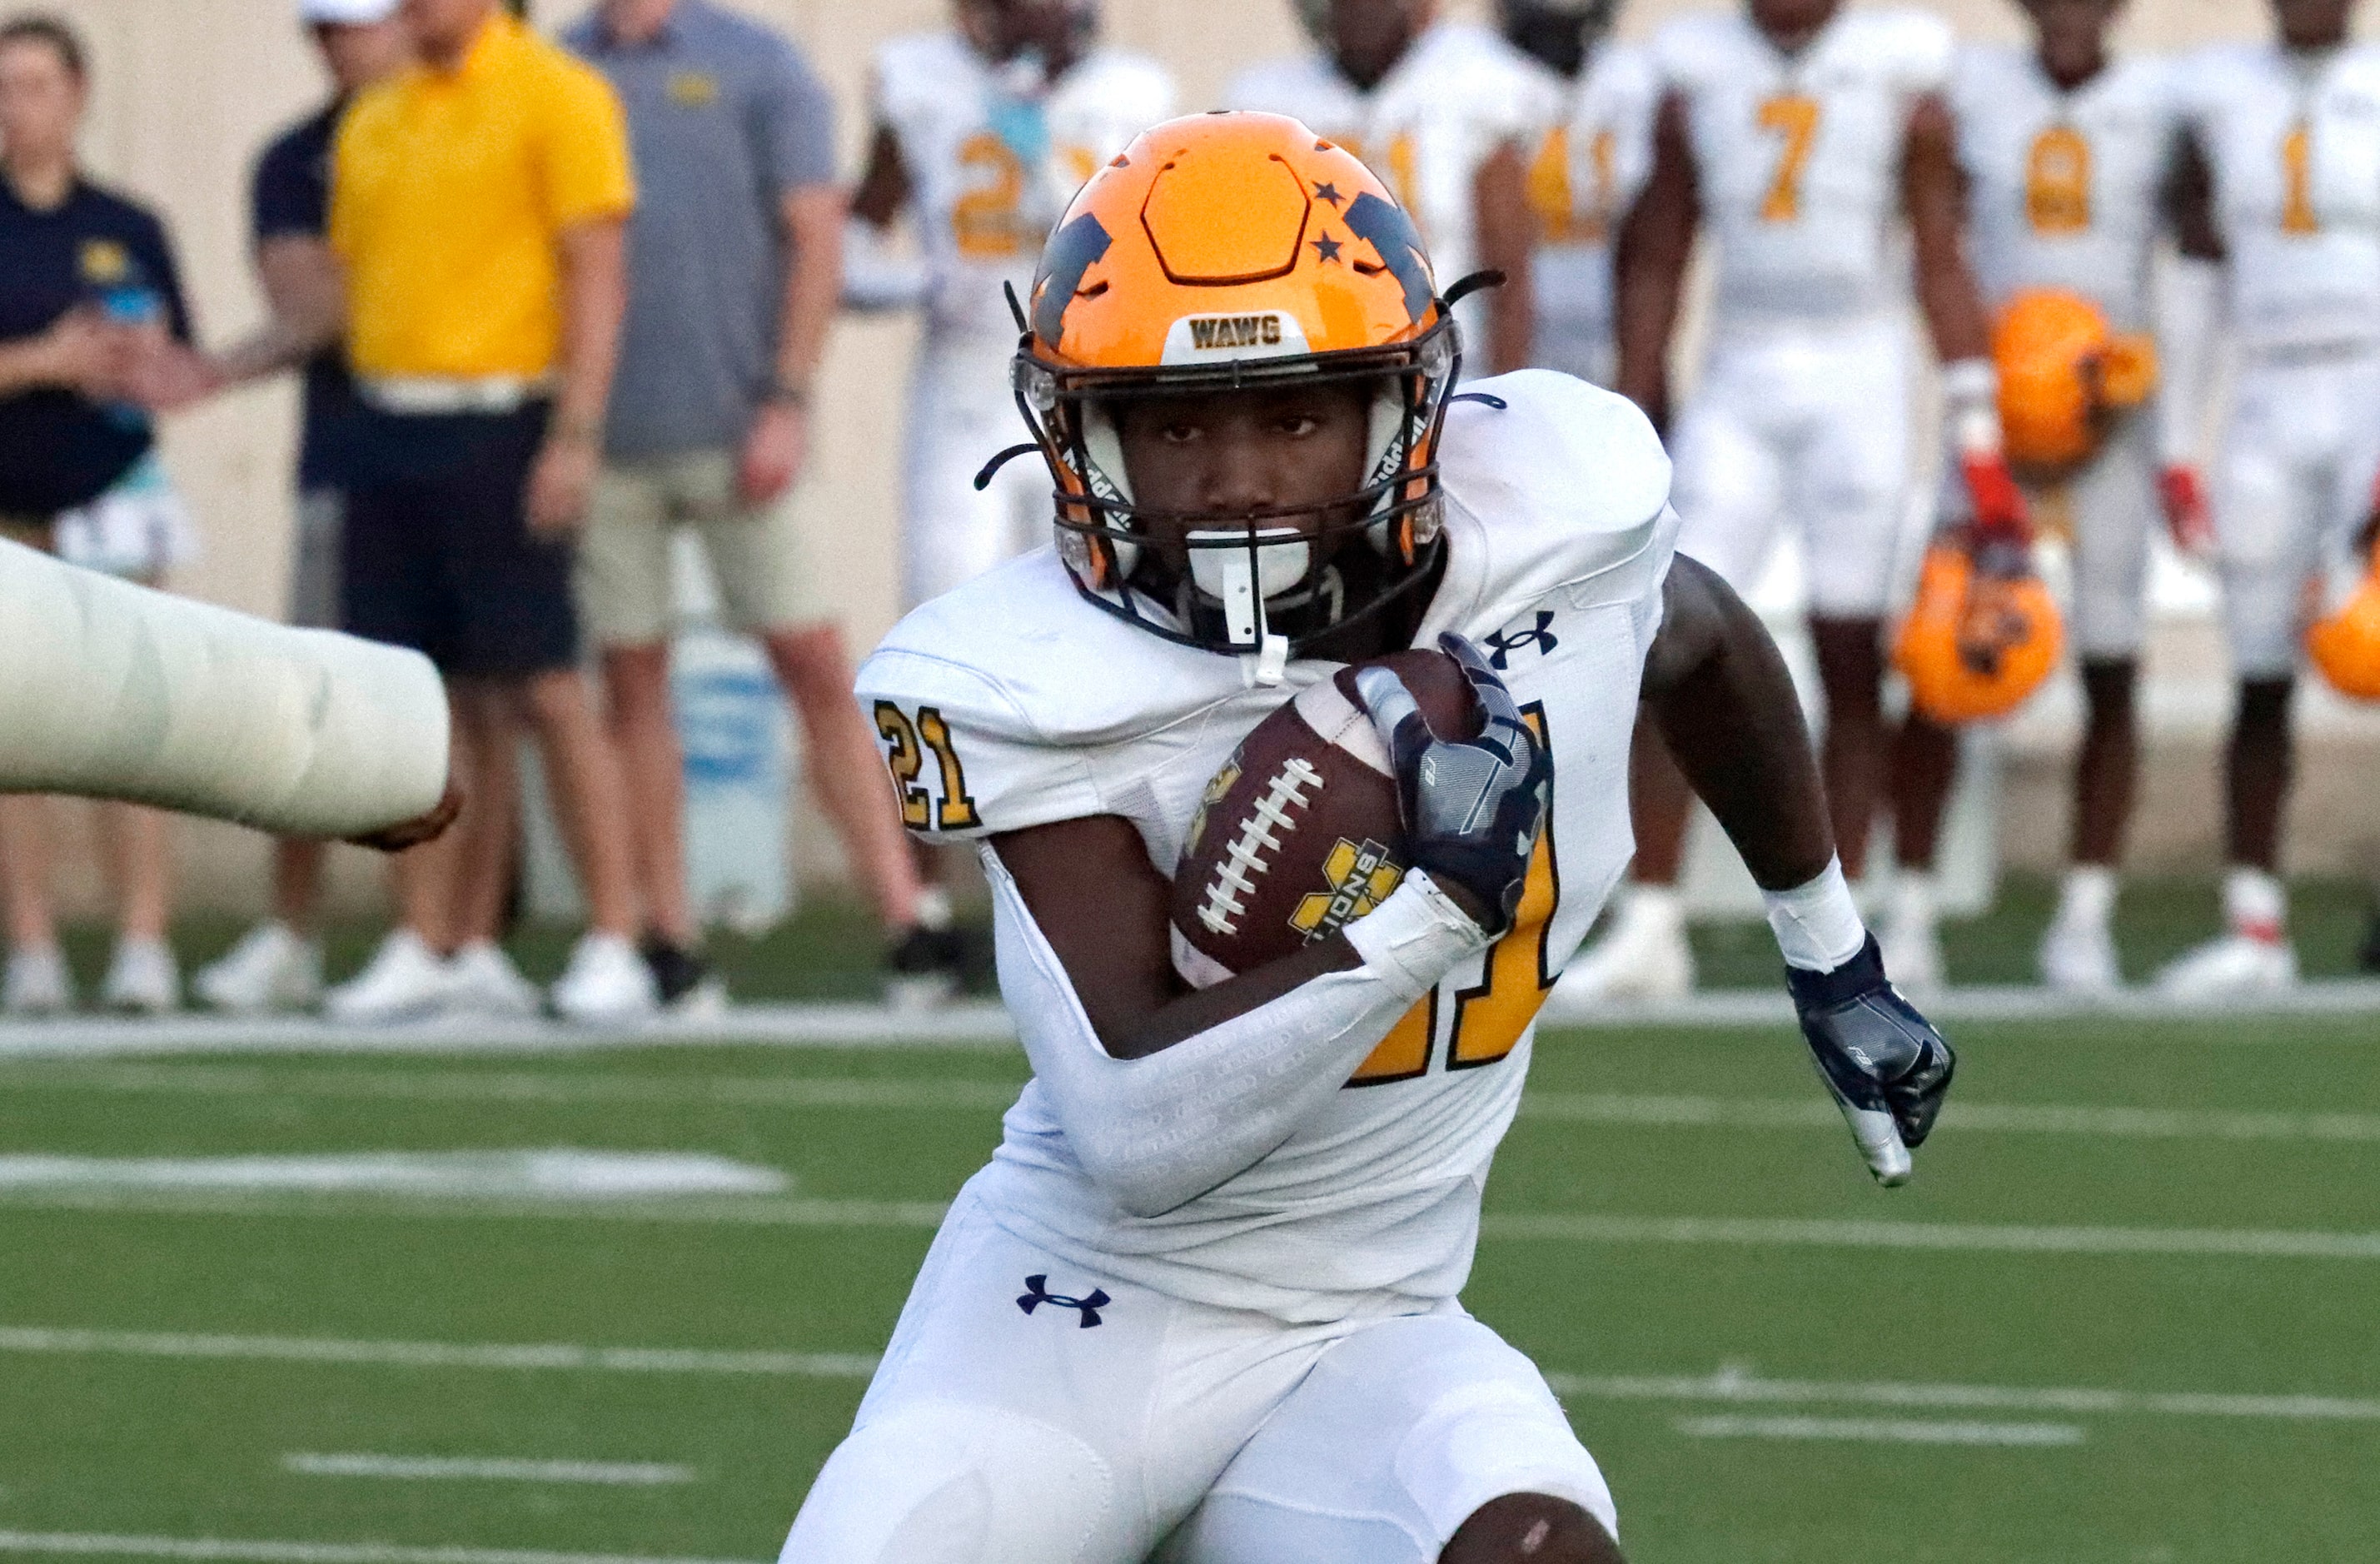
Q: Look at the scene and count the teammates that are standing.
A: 6